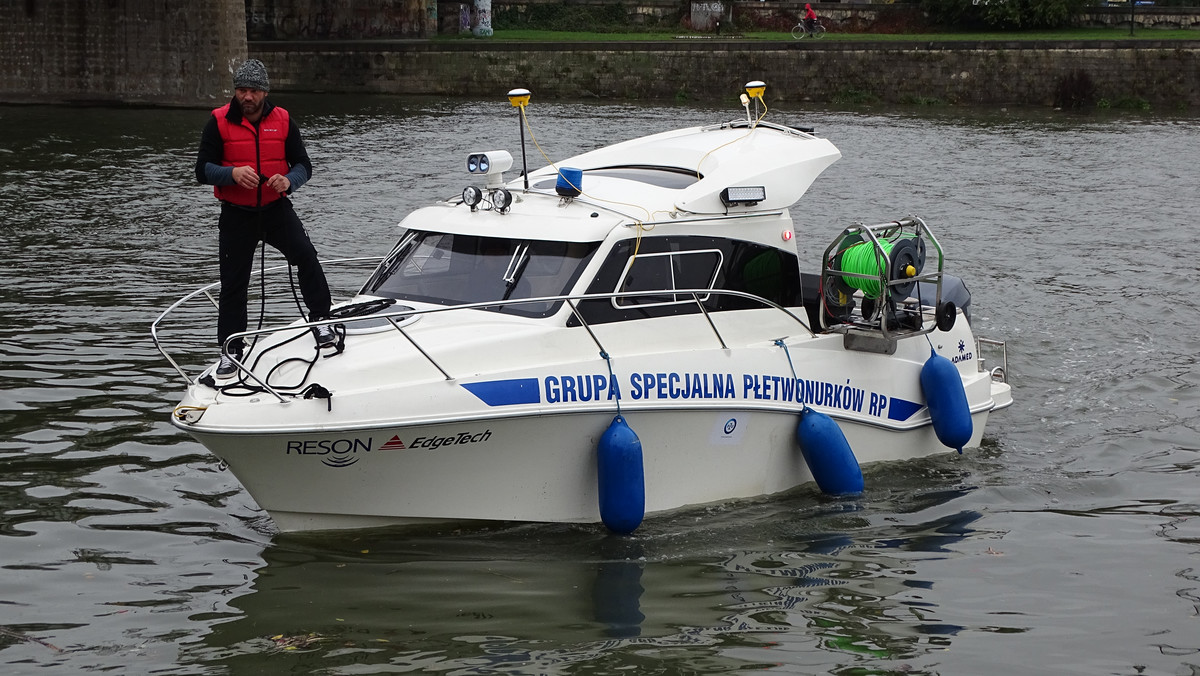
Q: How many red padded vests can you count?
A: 1